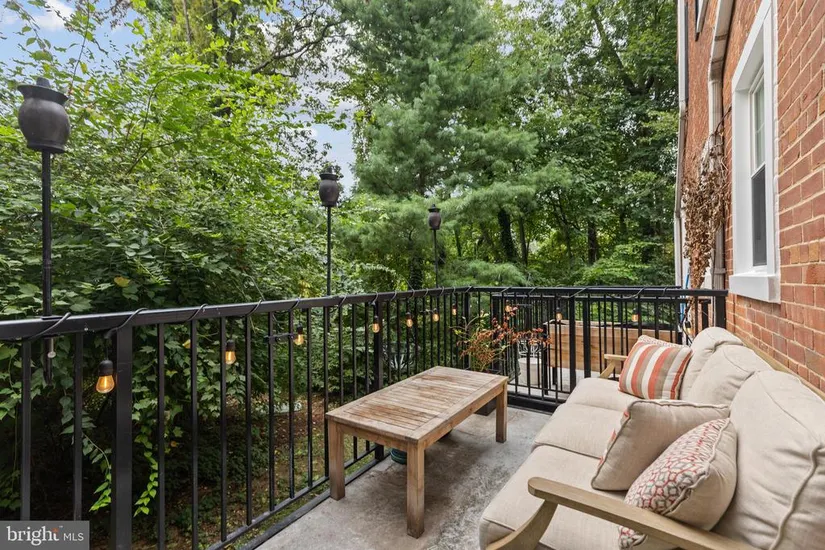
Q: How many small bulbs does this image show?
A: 11